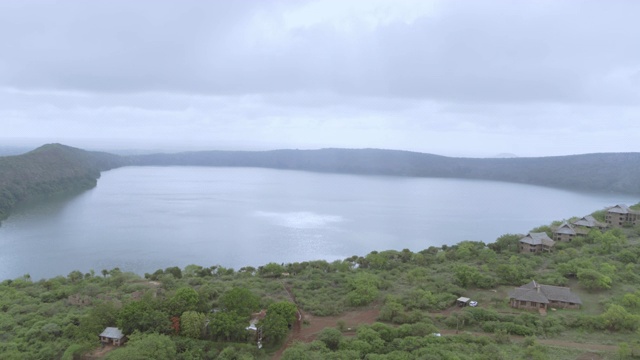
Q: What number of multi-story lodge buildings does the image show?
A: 4